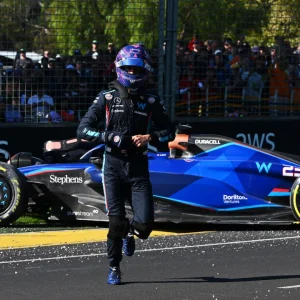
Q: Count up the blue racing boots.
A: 2